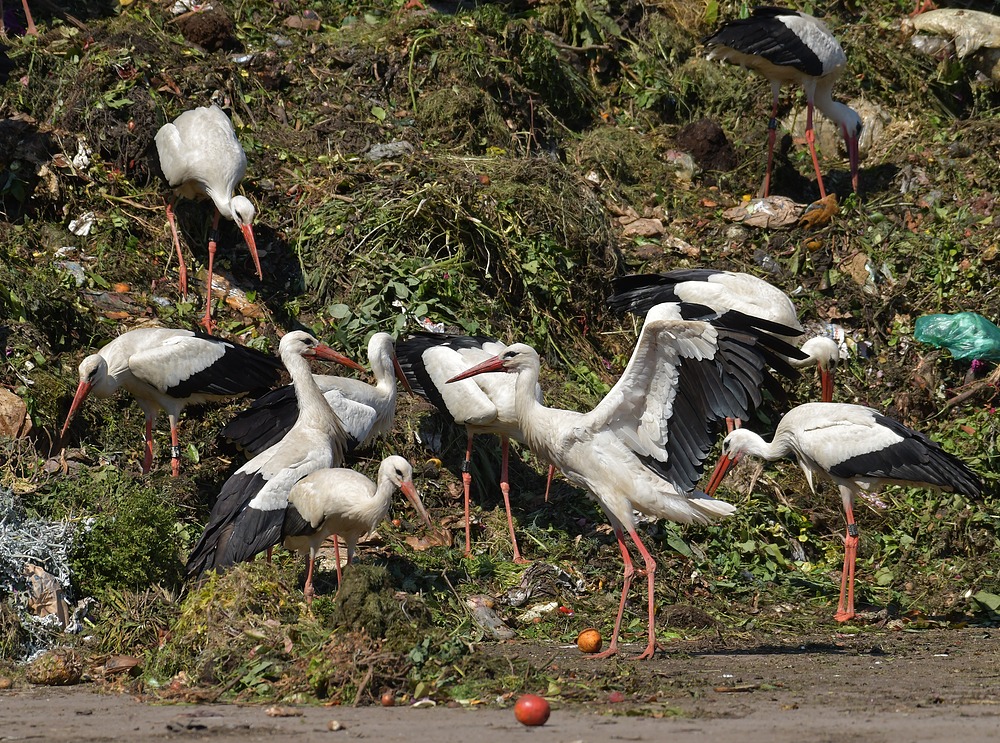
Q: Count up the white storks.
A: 10